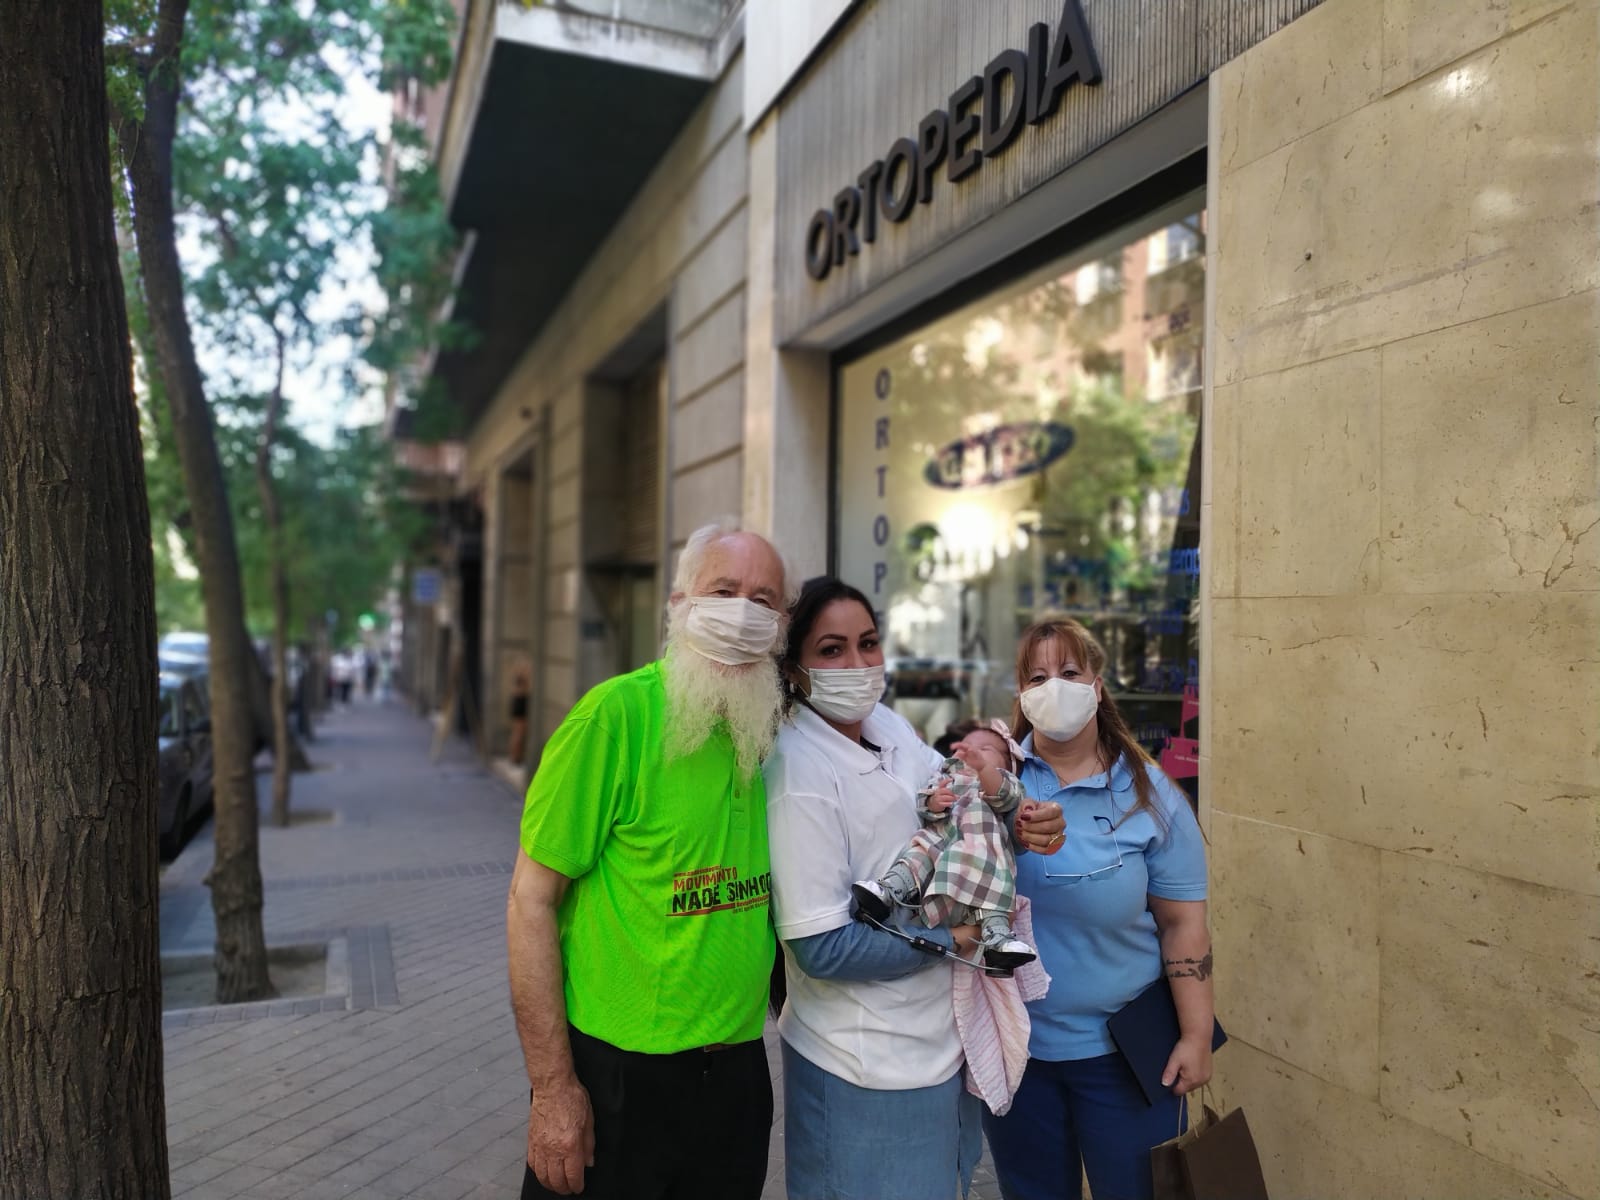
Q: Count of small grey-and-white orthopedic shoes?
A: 2